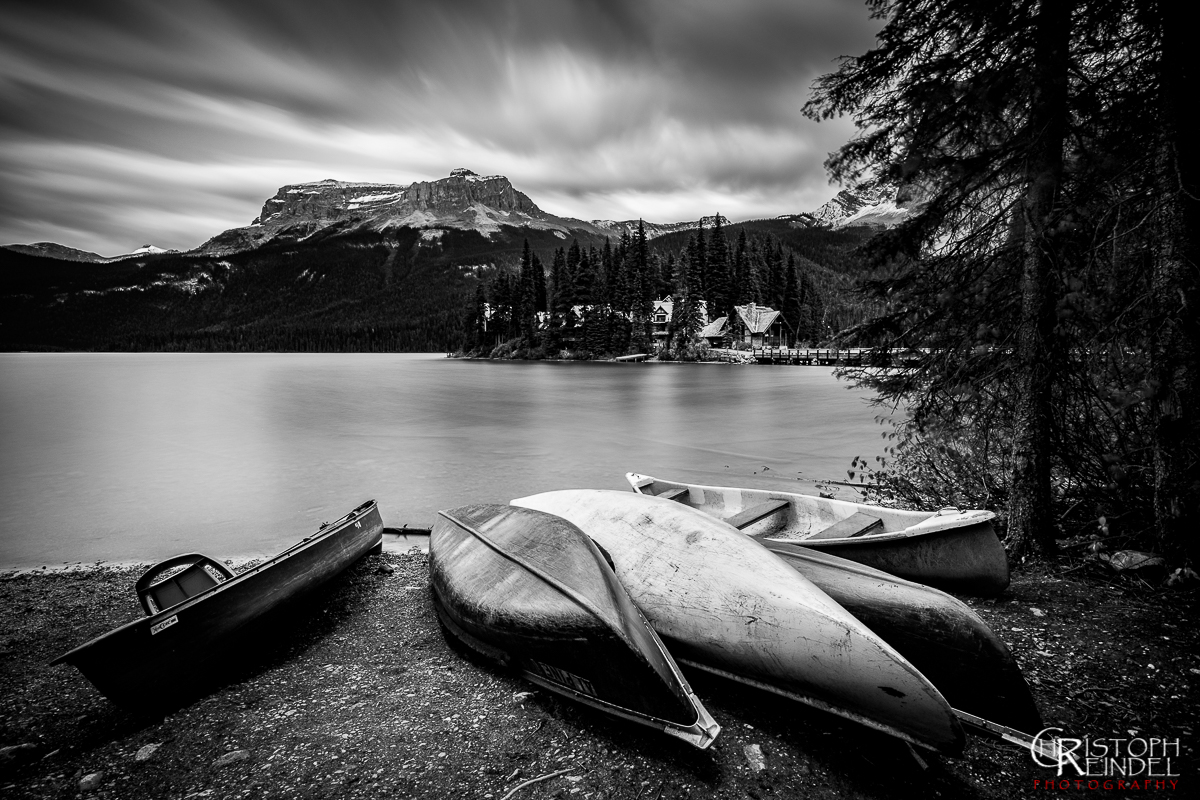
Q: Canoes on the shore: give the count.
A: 5